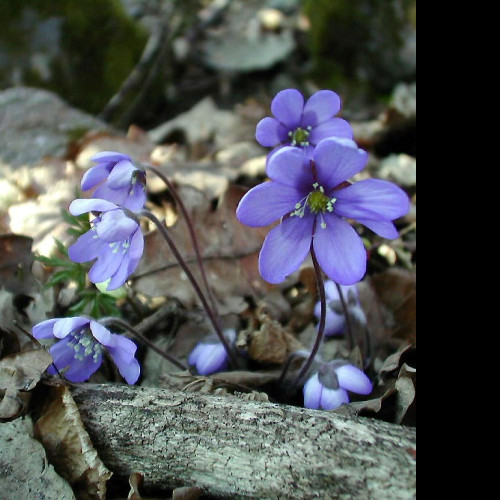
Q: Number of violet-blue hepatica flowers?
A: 8